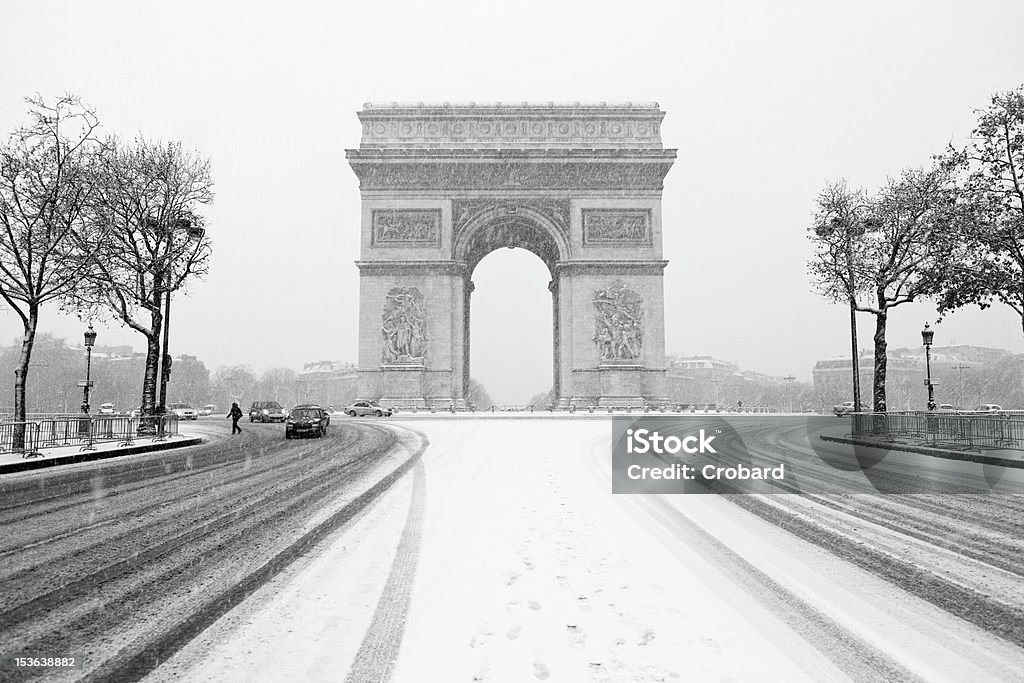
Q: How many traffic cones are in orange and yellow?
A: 0